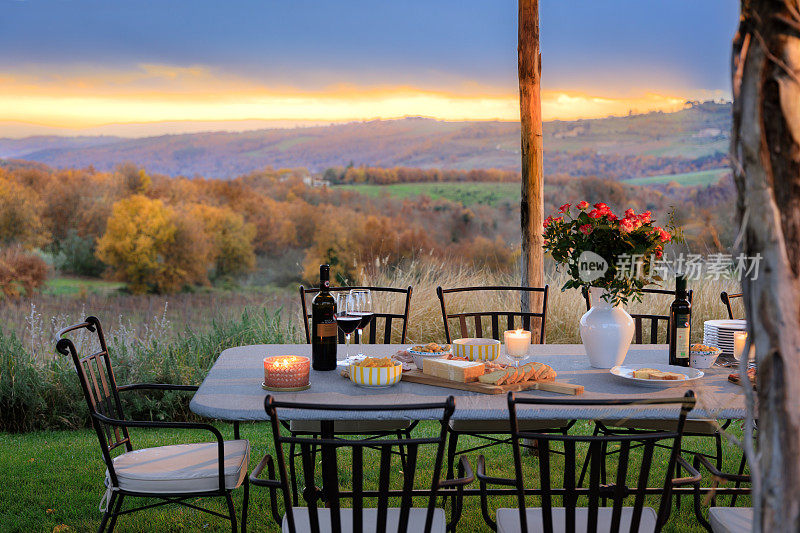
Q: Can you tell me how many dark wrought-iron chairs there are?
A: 8